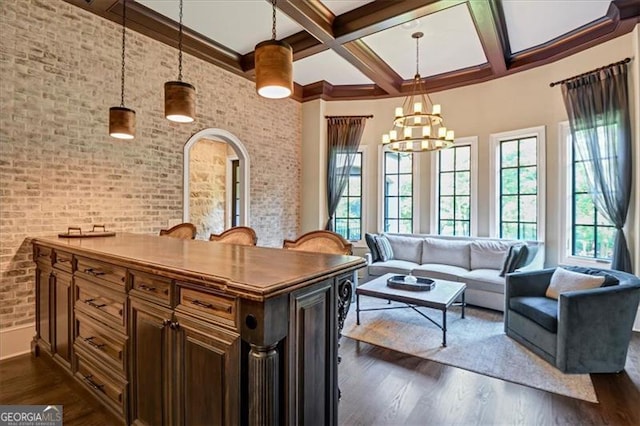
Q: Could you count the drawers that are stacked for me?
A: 4